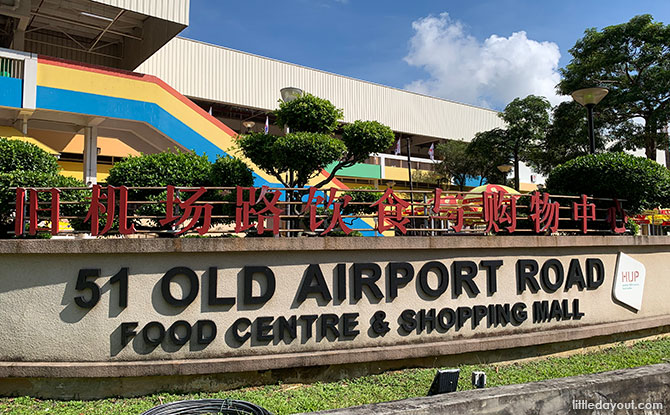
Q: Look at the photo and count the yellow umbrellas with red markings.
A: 1